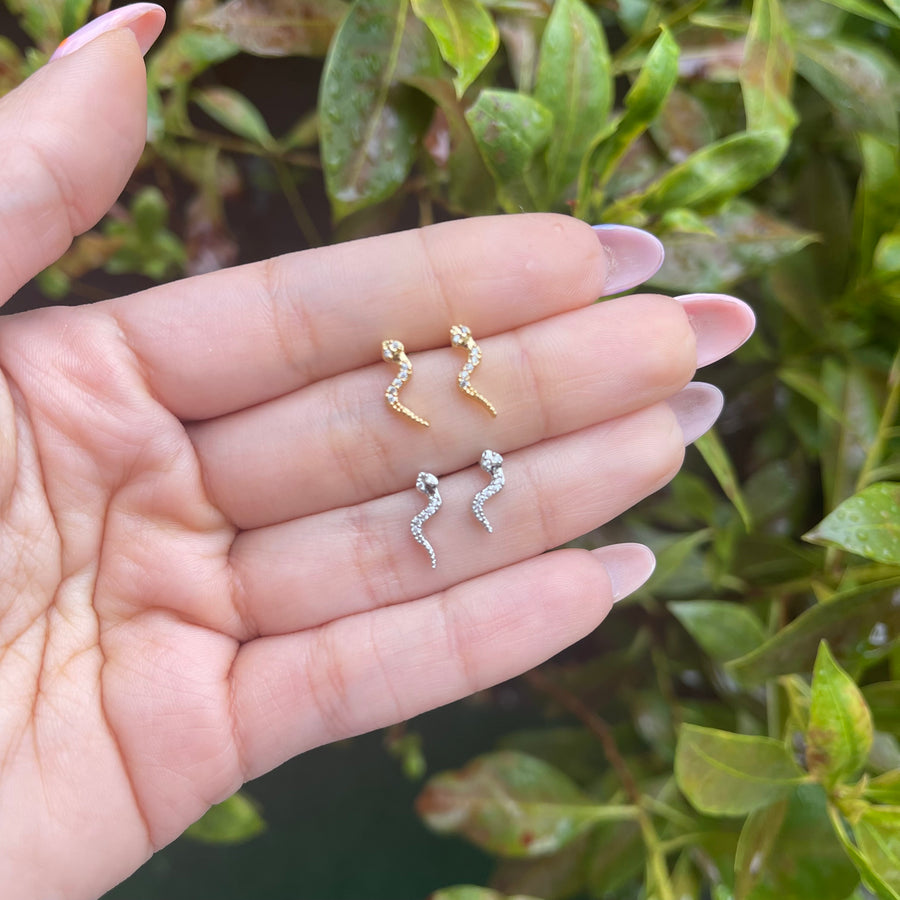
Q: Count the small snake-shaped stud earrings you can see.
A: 4